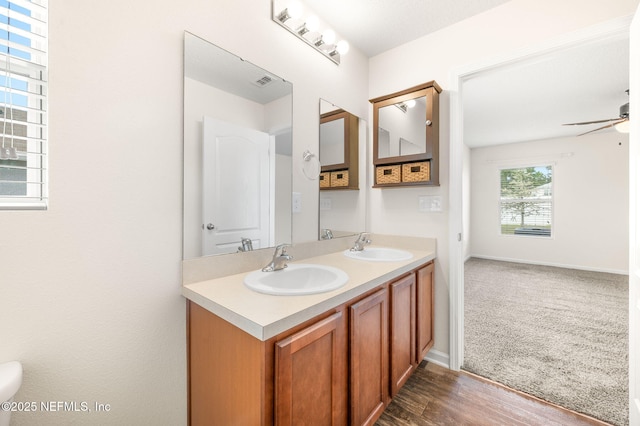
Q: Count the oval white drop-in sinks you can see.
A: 2